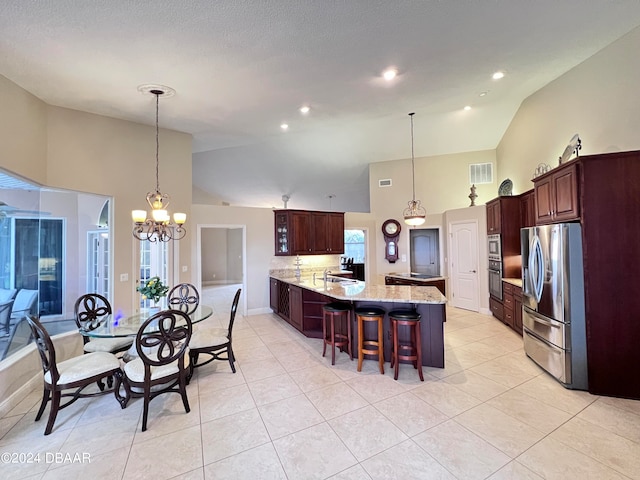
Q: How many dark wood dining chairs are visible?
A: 5